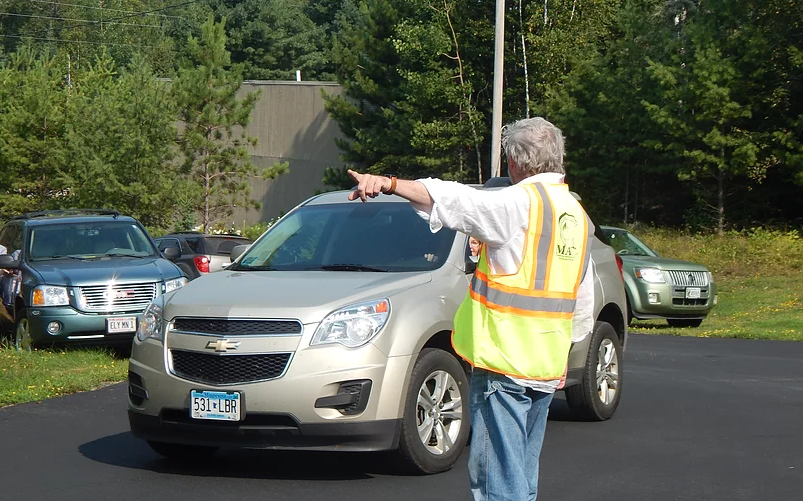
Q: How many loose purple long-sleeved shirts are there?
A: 0